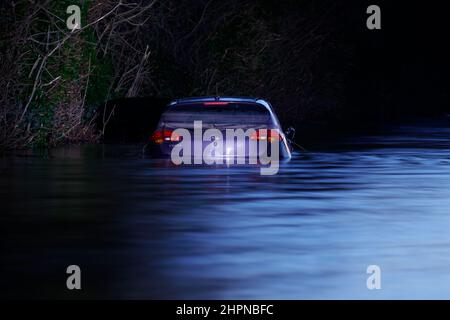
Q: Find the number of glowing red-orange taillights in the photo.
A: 2